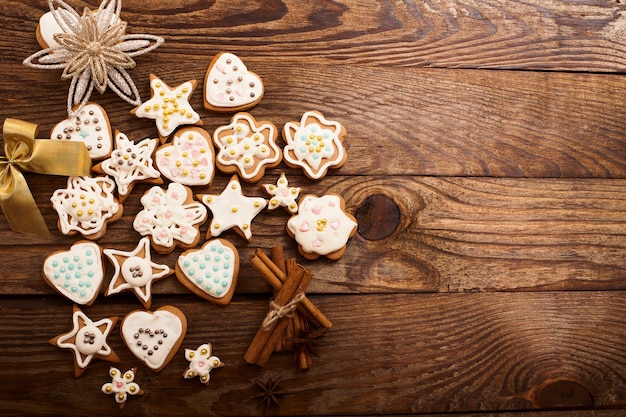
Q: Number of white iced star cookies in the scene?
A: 8